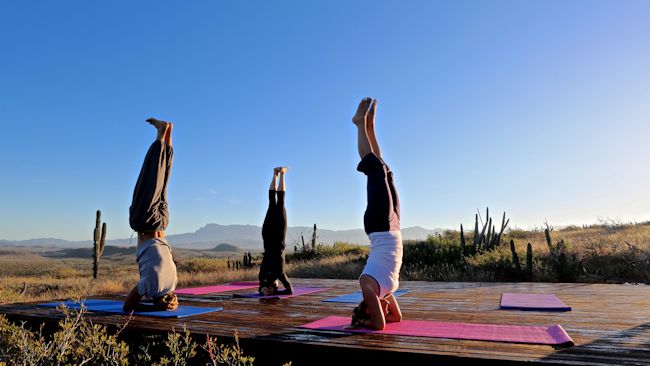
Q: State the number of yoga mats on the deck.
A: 6